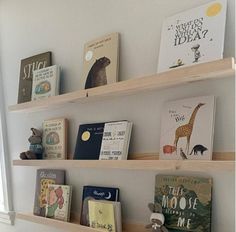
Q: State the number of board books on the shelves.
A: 13